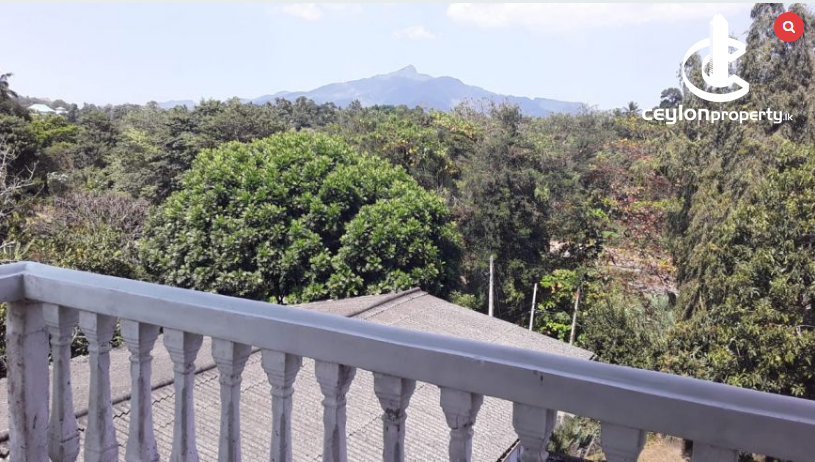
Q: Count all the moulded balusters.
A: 12